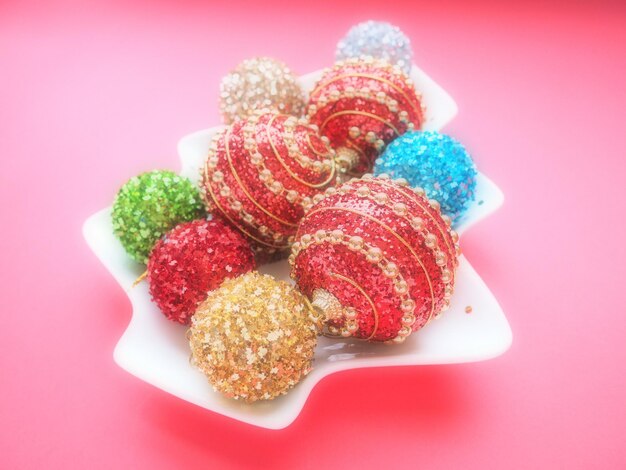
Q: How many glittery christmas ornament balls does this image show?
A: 9